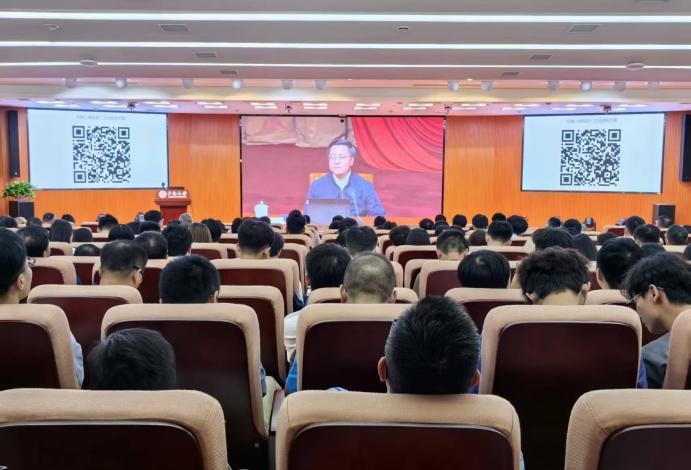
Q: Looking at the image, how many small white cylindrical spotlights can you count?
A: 12